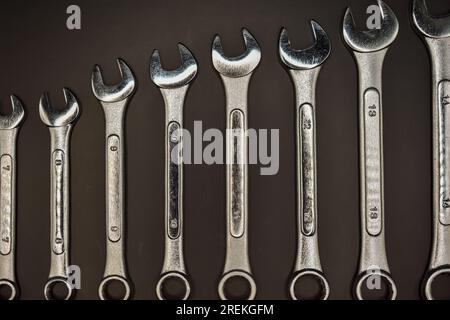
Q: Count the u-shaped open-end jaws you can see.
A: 8